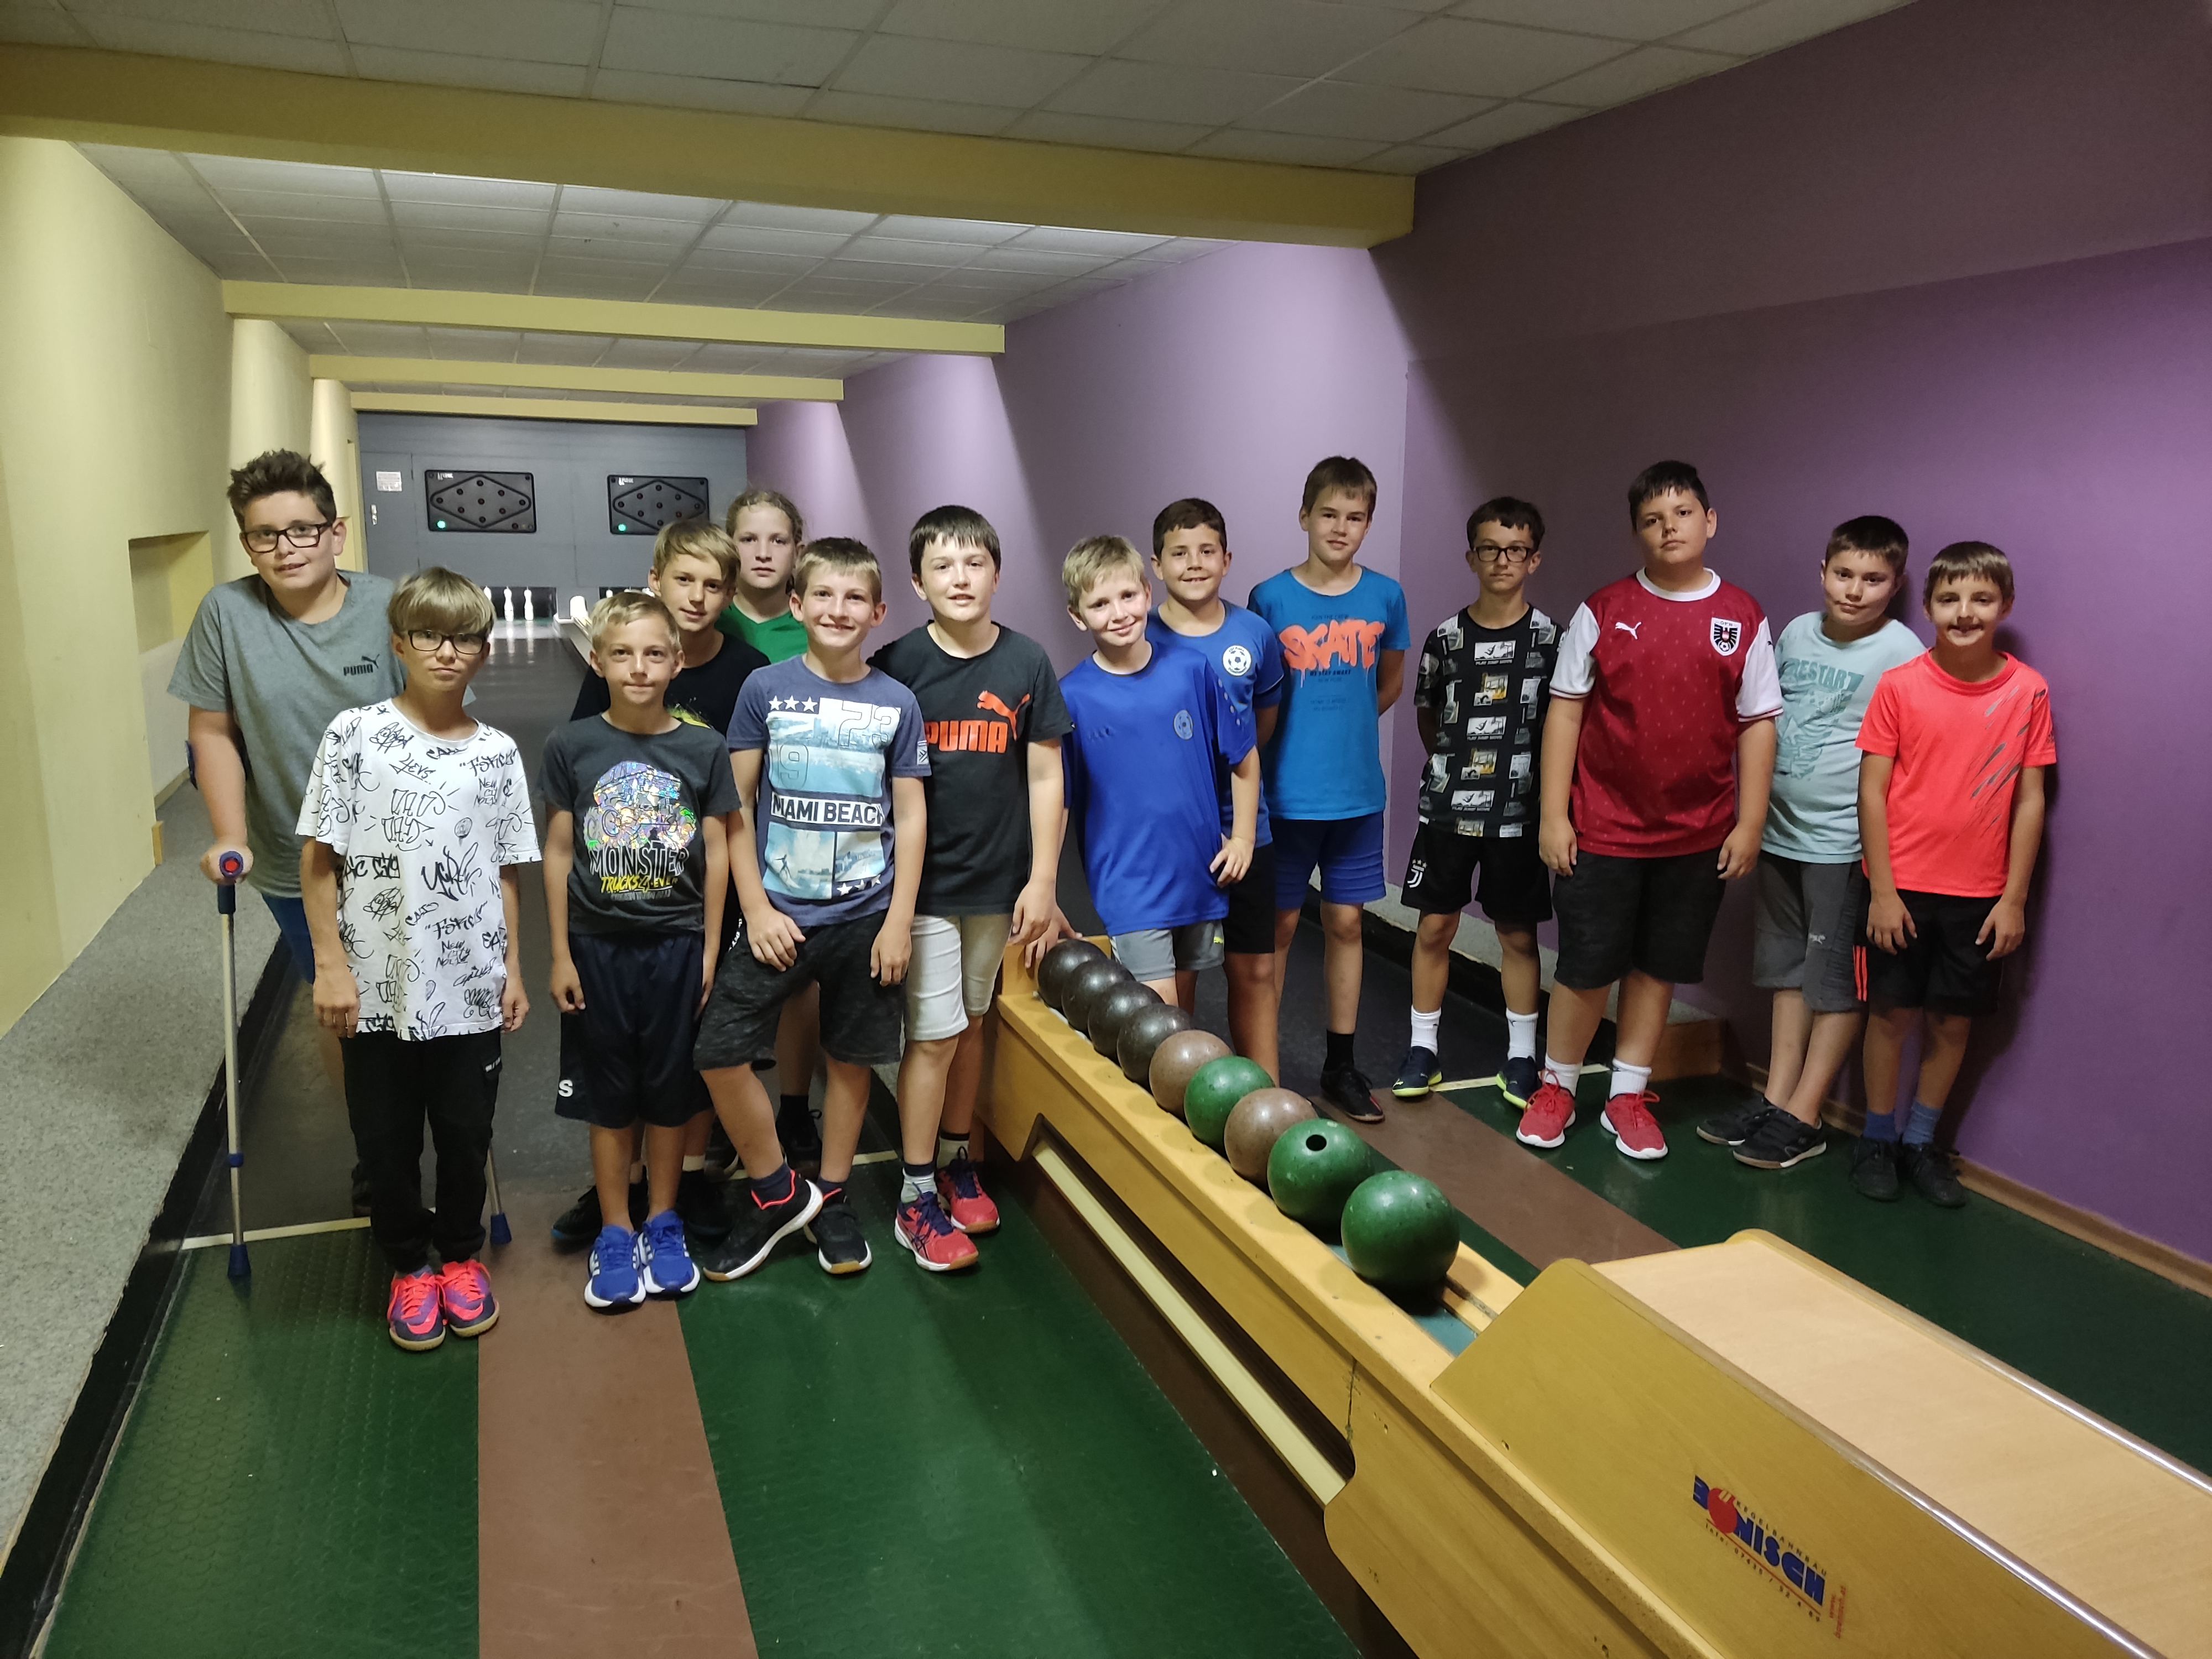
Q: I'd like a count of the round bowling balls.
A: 9